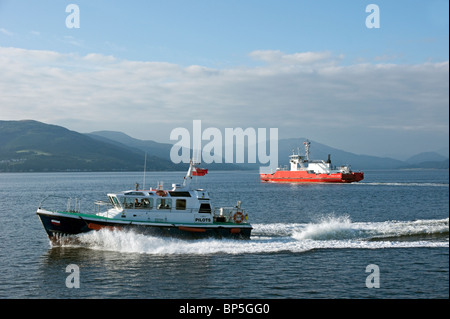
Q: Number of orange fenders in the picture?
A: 3